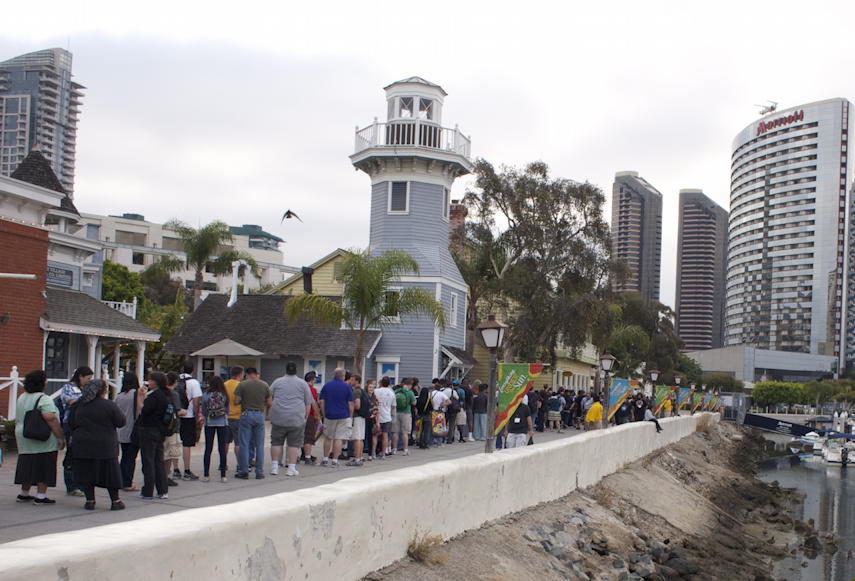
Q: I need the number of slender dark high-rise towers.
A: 2